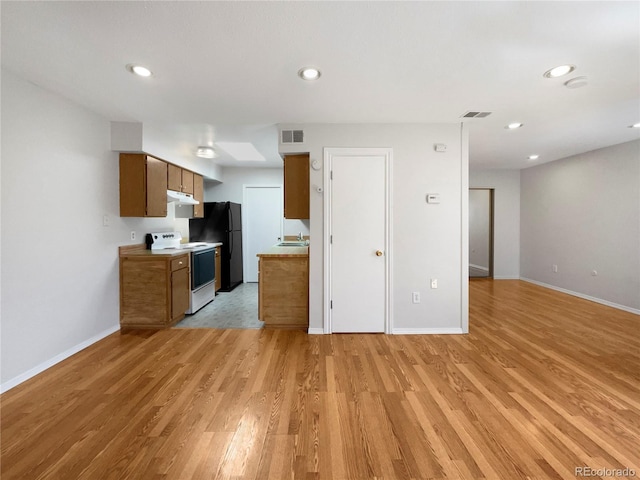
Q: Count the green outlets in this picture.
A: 0